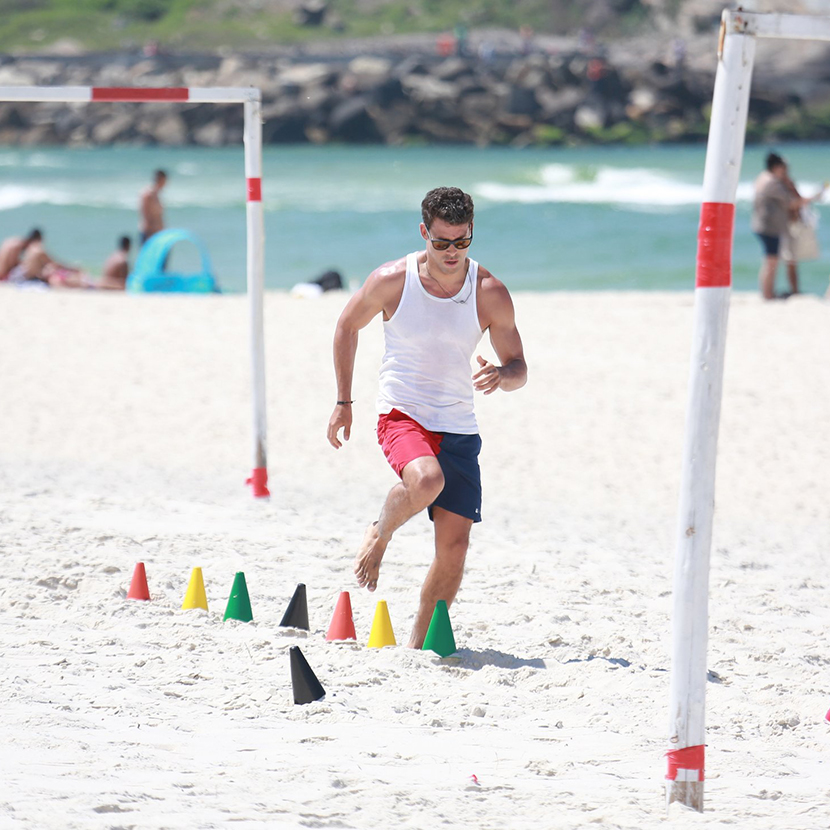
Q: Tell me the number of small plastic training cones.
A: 8